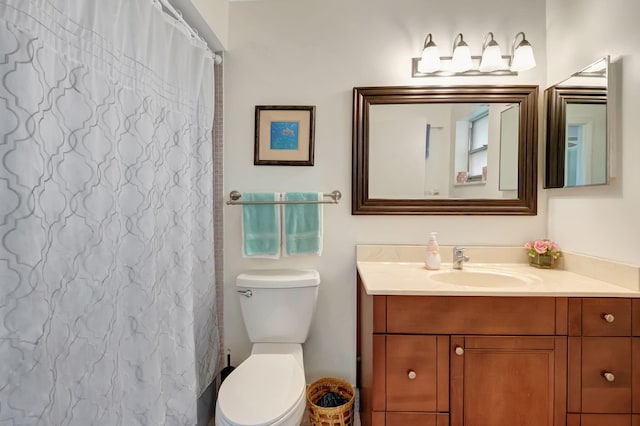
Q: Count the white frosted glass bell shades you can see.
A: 4